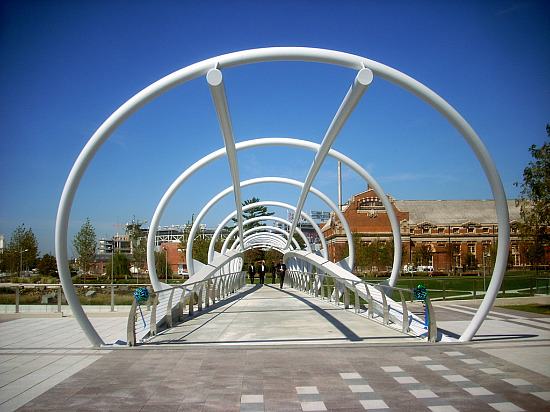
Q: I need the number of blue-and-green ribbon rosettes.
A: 2